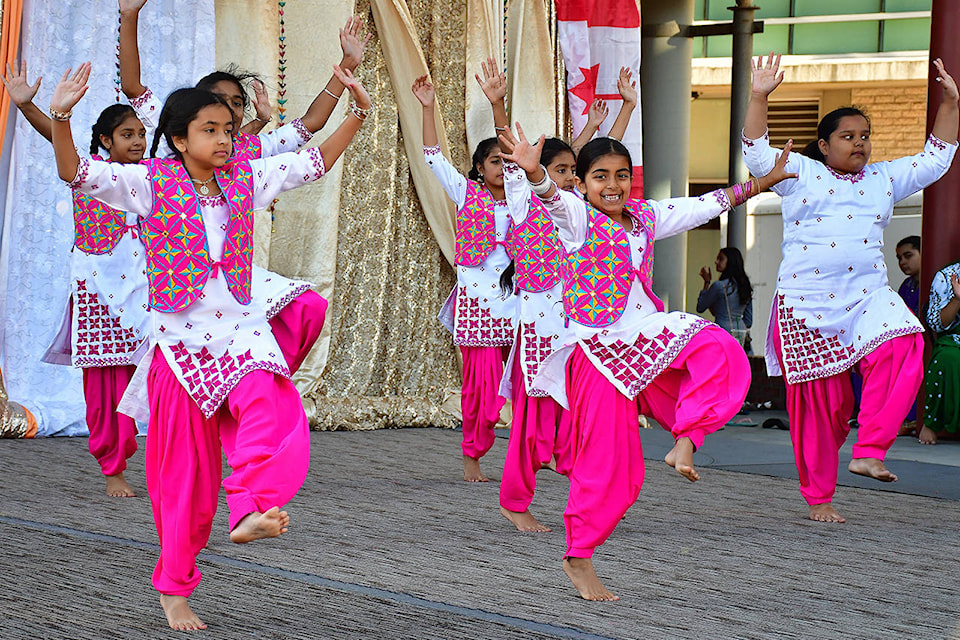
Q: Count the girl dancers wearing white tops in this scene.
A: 7